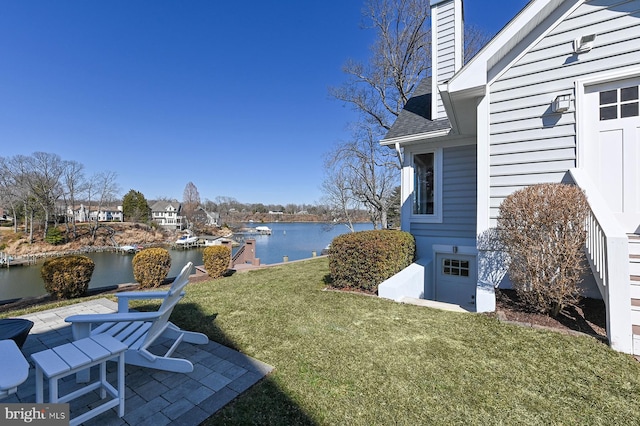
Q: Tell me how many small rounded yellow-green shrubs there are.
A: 3